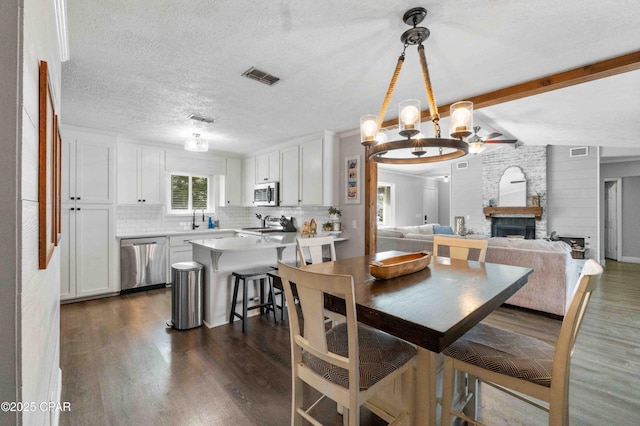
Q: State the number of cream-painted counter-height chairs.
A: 4